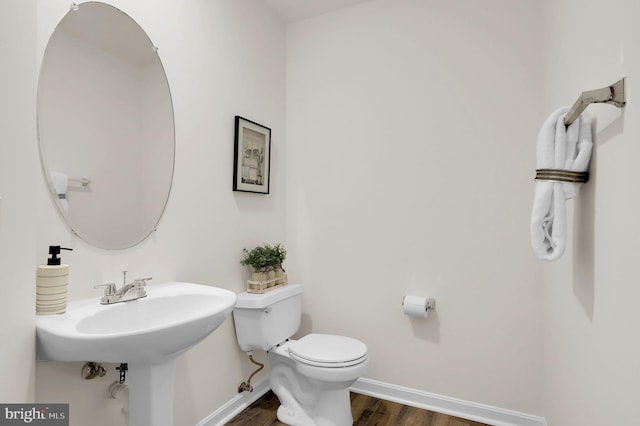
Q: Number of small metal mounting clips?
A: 4